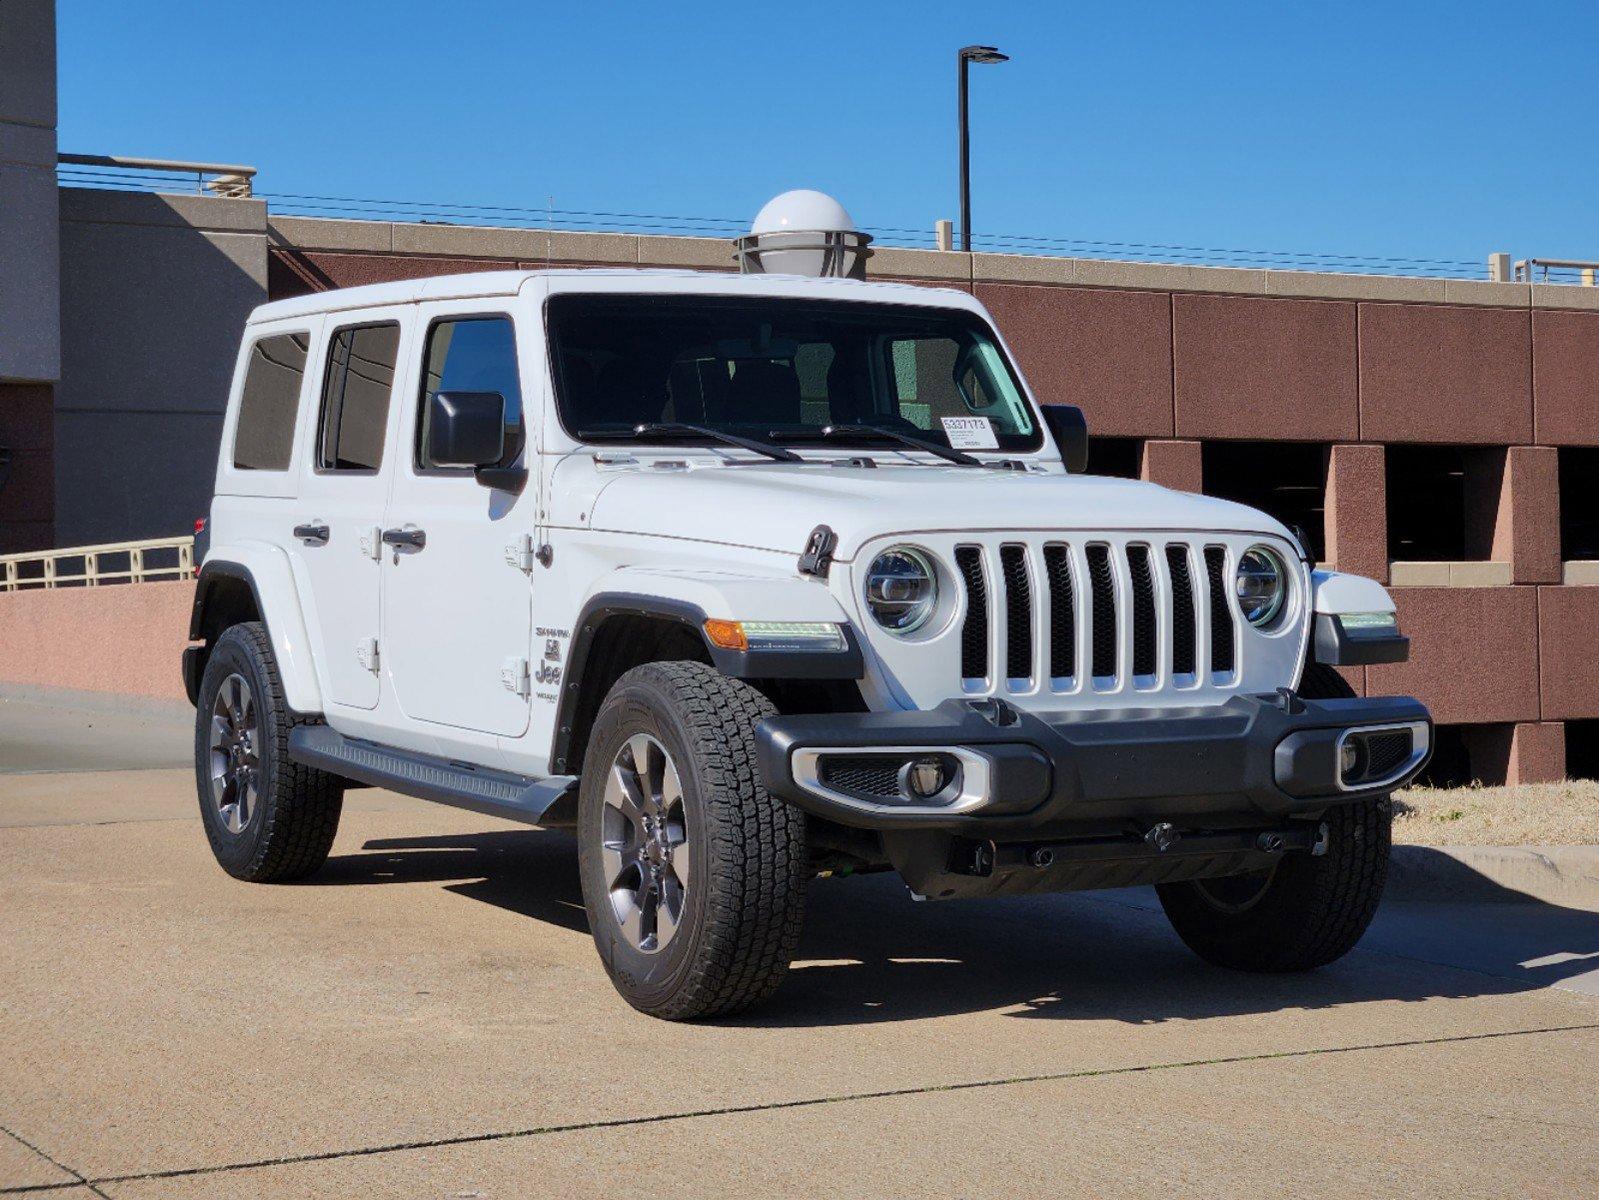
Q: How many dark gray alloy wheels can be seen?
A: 2